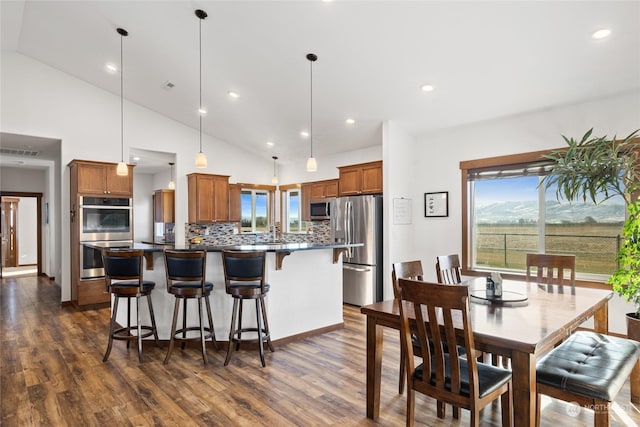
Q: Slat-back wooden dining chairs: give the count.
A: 4